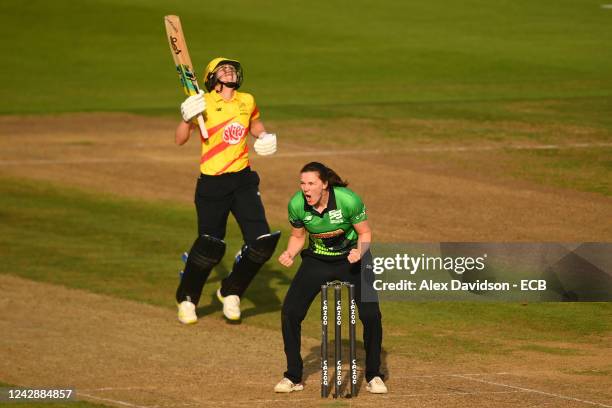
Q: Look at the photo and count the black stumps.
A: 3